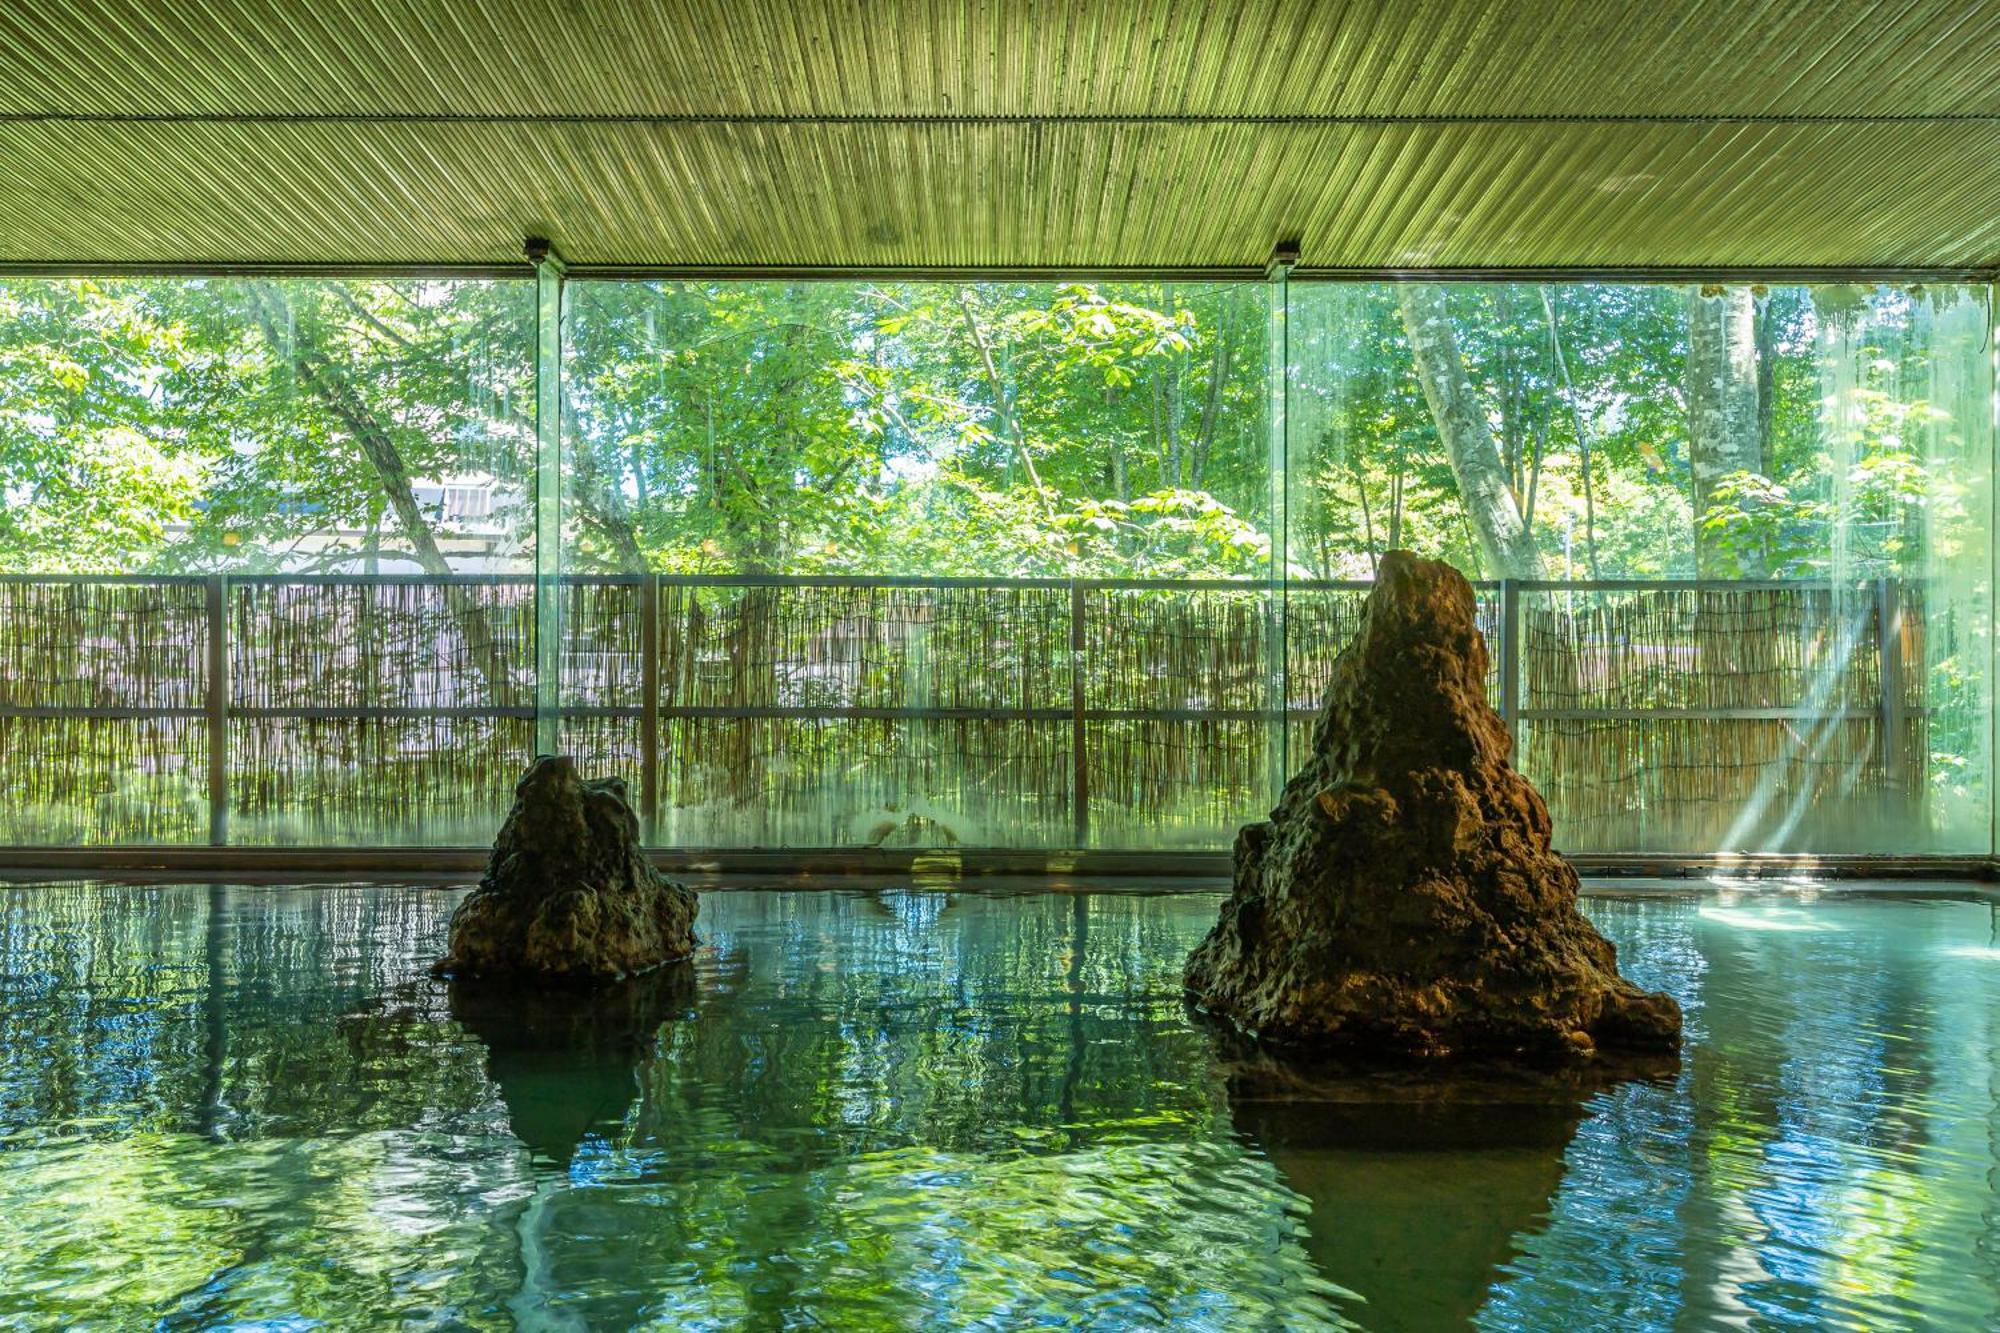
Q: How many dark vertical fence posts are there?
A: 5